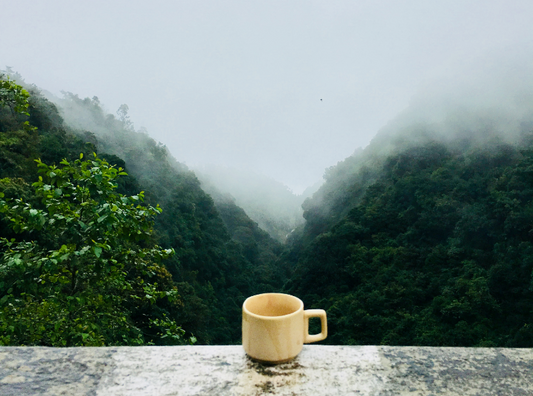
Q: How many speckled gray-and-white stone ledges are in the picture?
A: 1